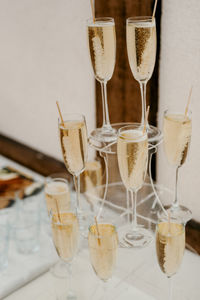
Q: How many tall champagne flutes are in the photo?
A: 10